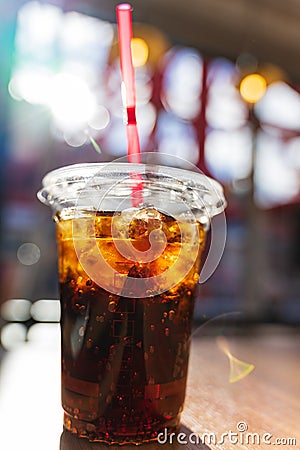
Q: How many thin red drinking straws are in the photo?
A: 1